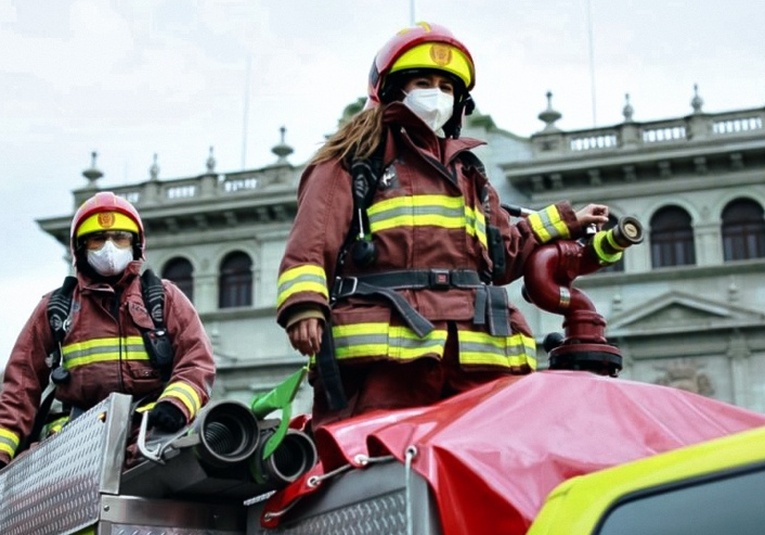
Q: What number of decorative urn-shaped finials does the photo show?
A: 7